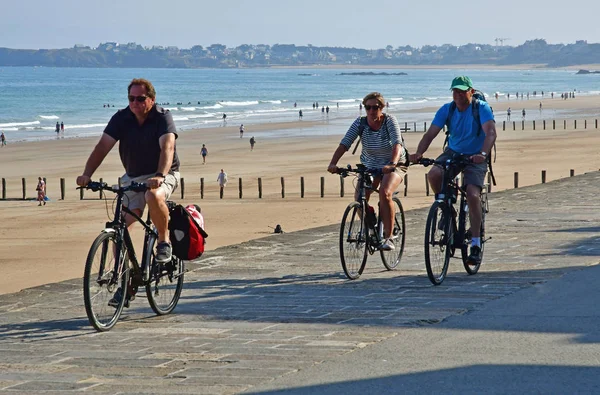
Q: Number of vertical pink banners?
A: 0